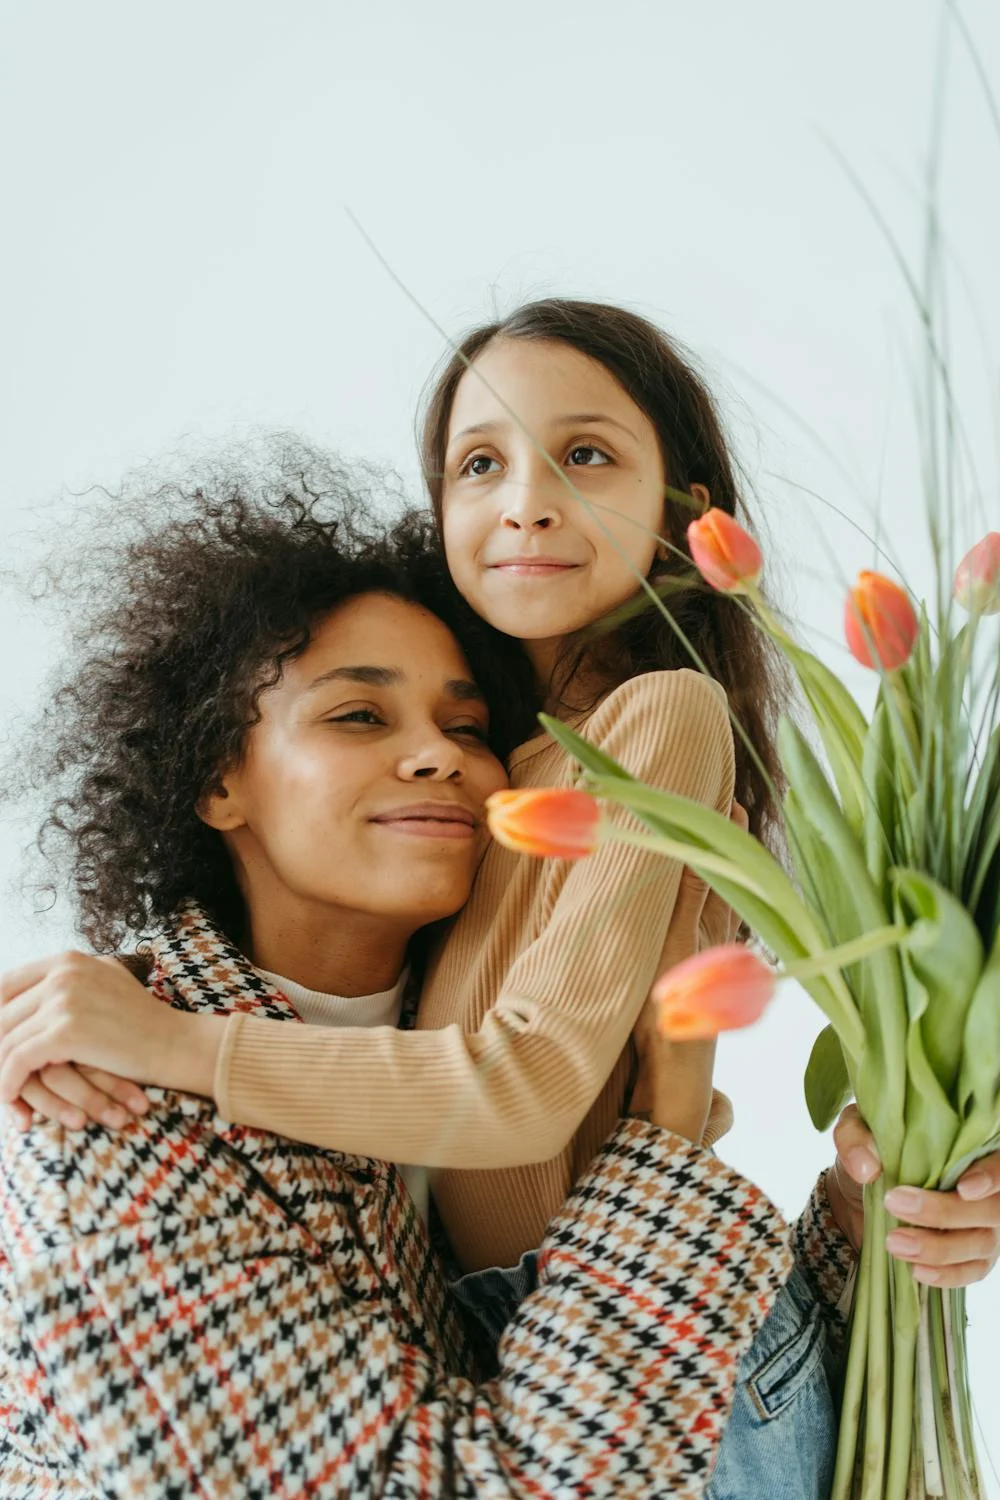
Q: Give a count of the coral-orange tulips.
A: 5